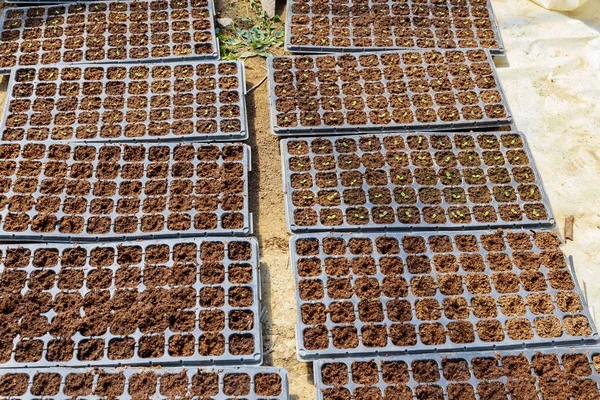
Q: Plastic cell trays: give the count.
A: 10